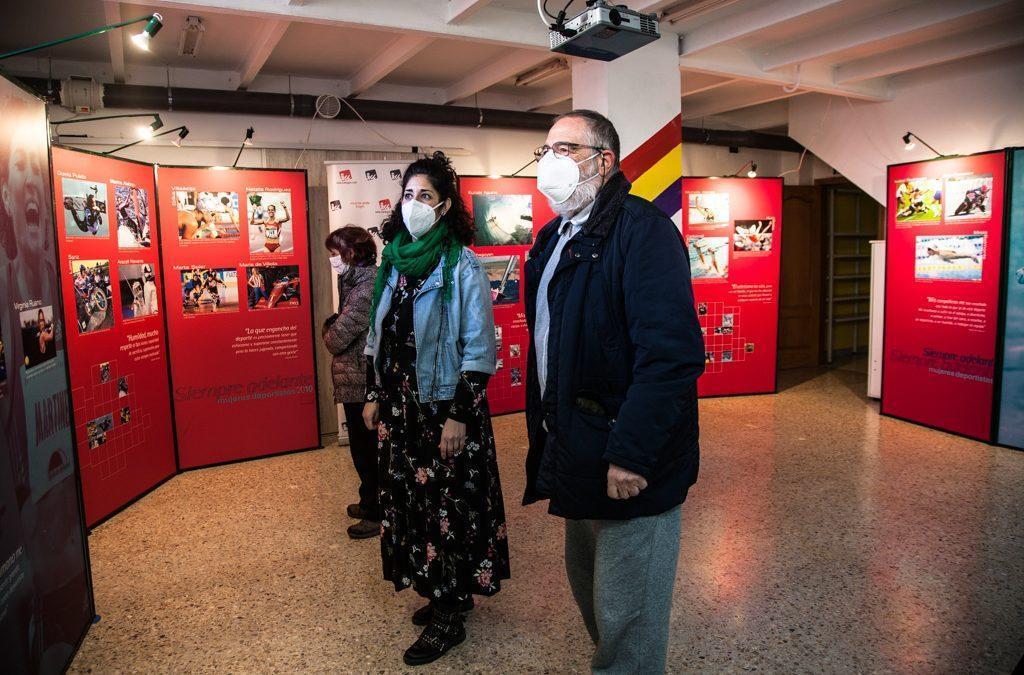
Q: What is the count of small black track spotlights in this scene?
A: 6